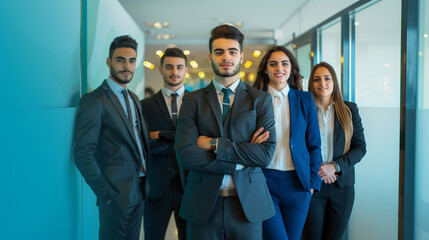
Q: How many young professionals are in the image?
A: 5